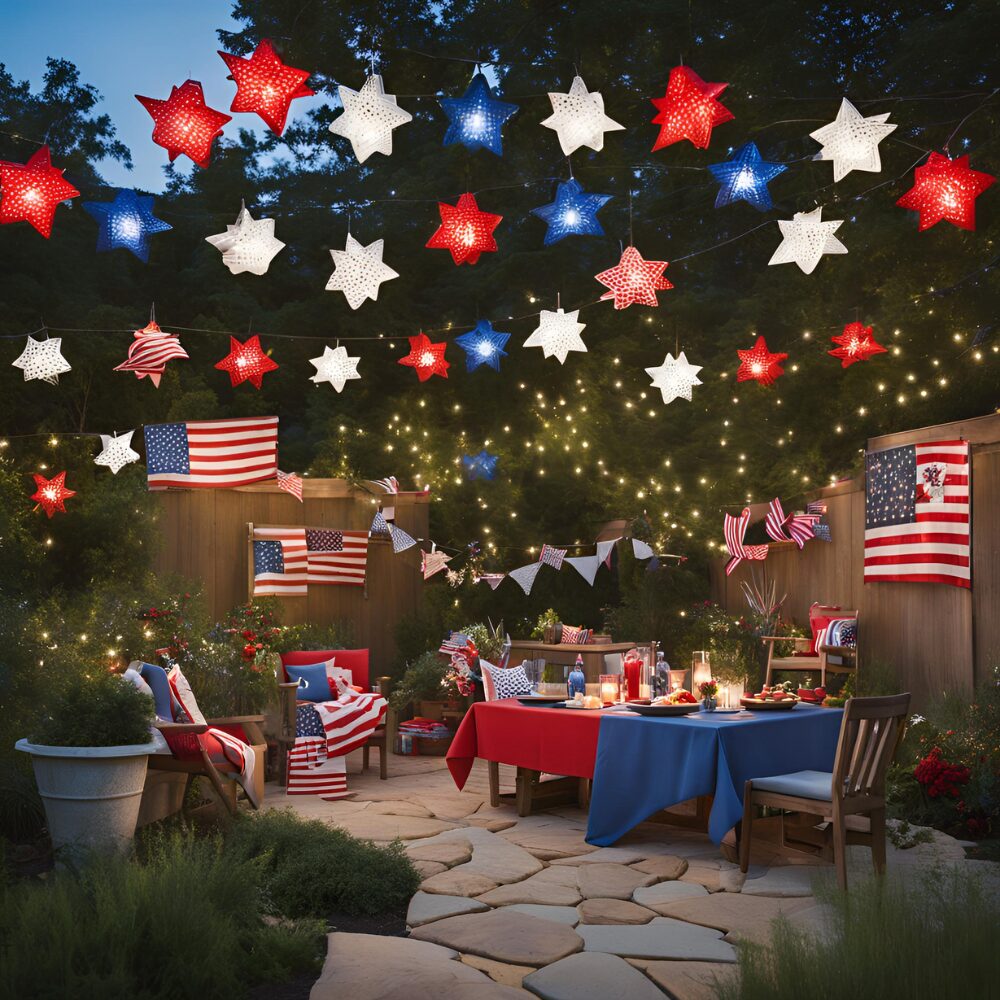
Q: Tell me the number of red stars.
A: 12